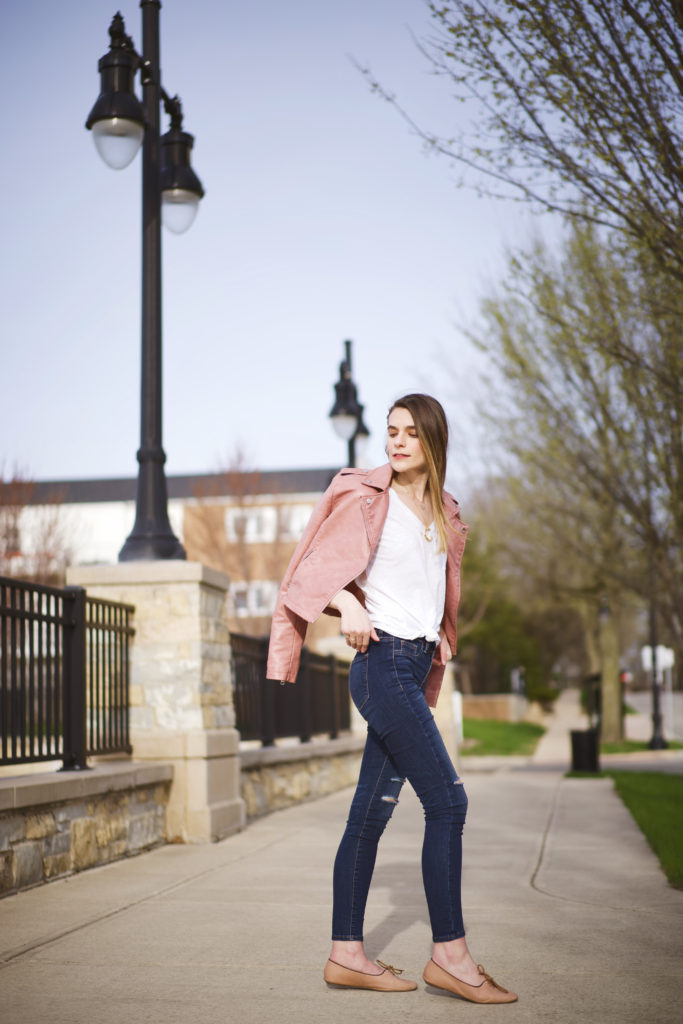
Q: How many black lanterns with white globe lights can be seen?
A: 4